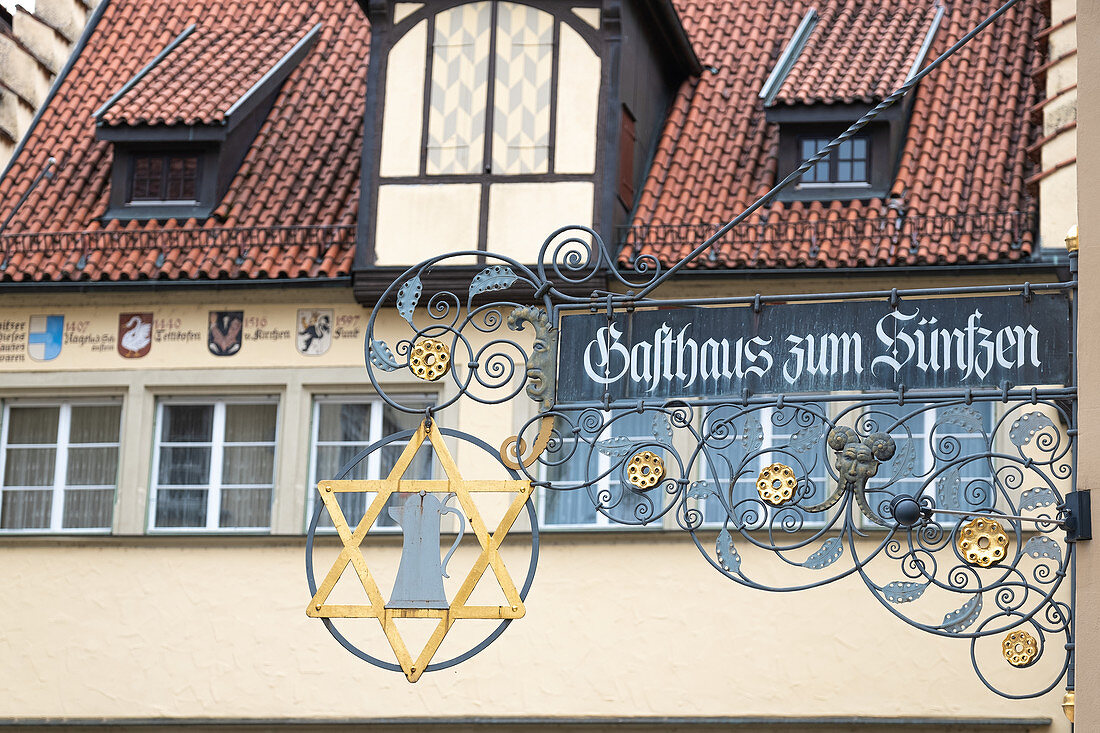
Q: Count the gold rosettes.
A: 5